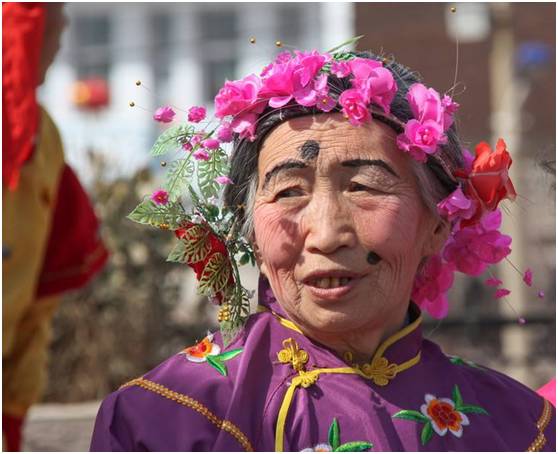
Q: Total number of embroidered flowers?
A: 3